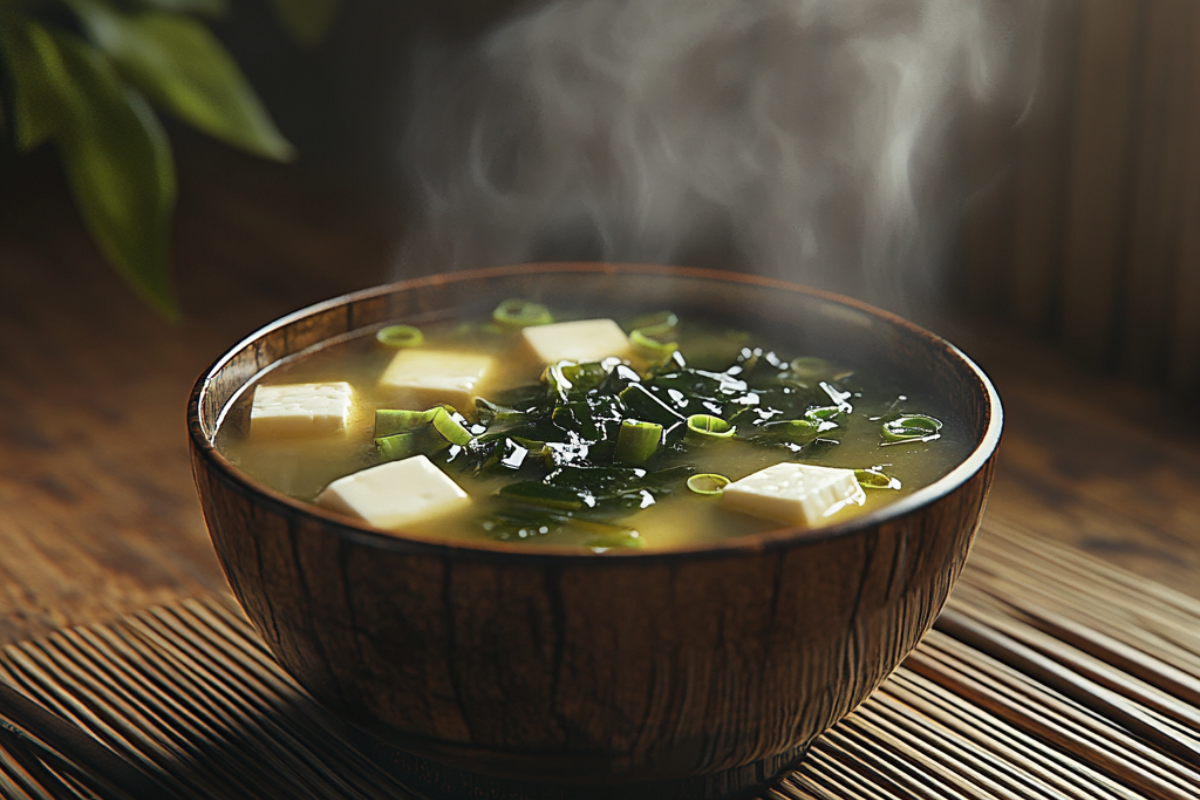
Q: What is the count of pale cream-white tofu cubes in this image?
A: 5